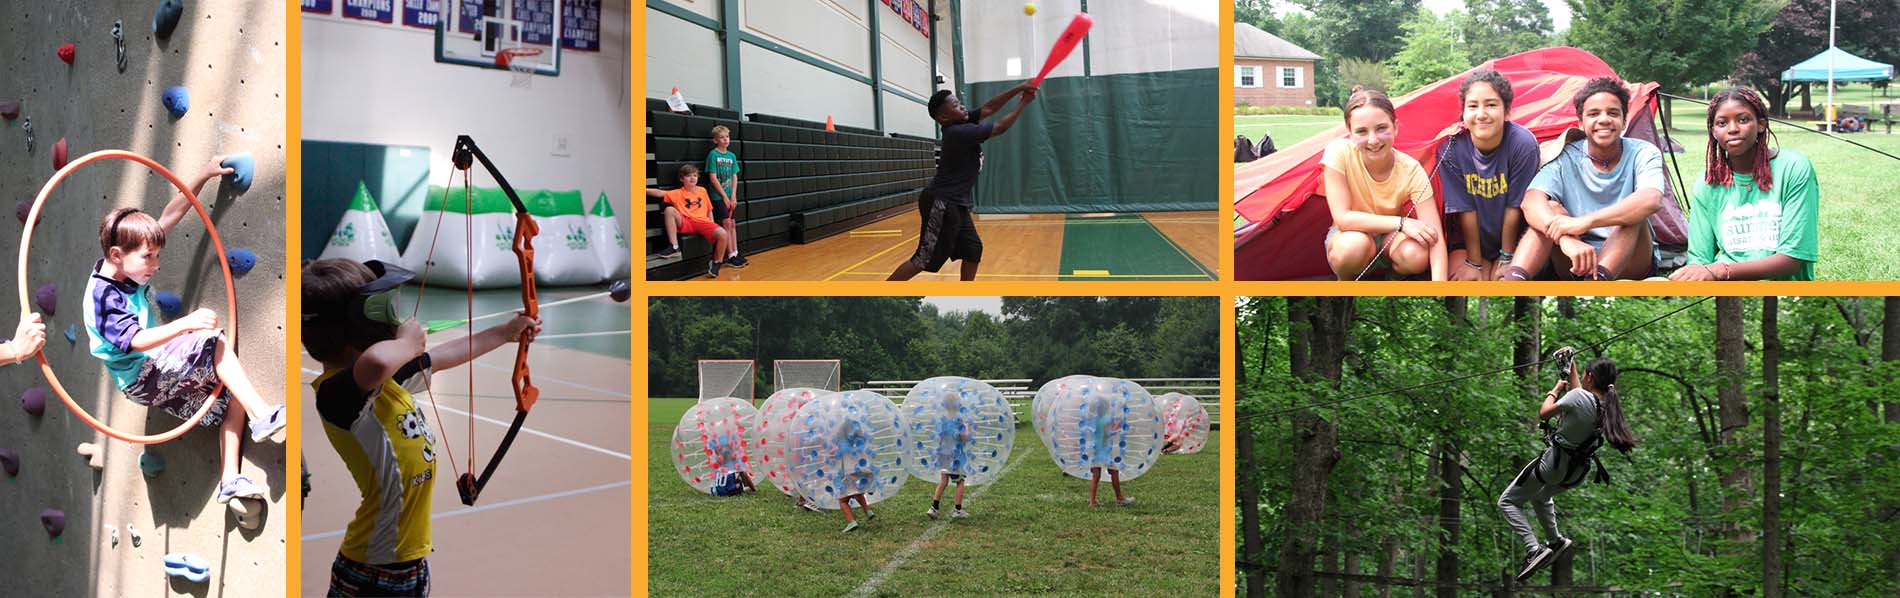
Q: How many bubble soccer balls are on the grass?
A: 7